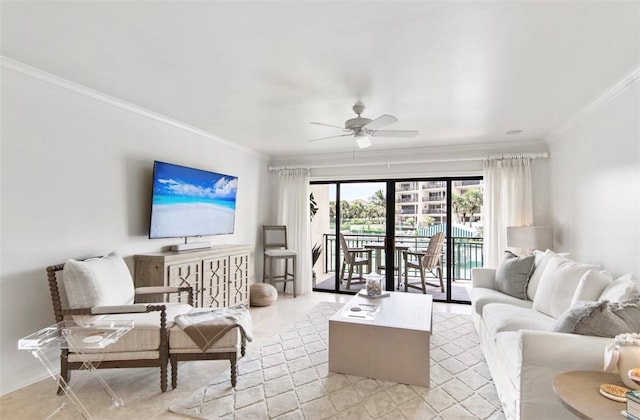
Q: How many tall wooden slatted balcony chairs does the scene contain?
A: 2